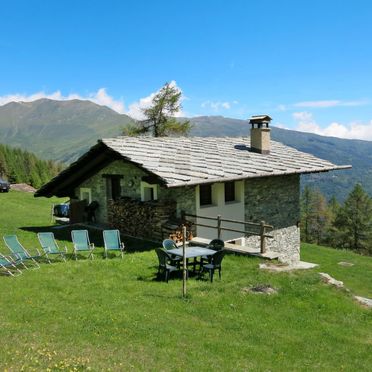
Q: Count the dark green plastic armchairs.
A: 4